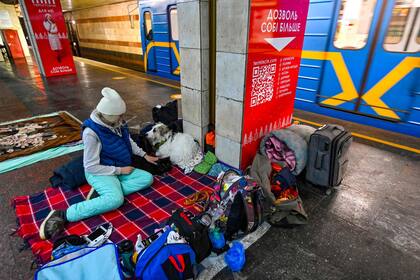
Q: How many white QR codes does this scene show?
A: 1